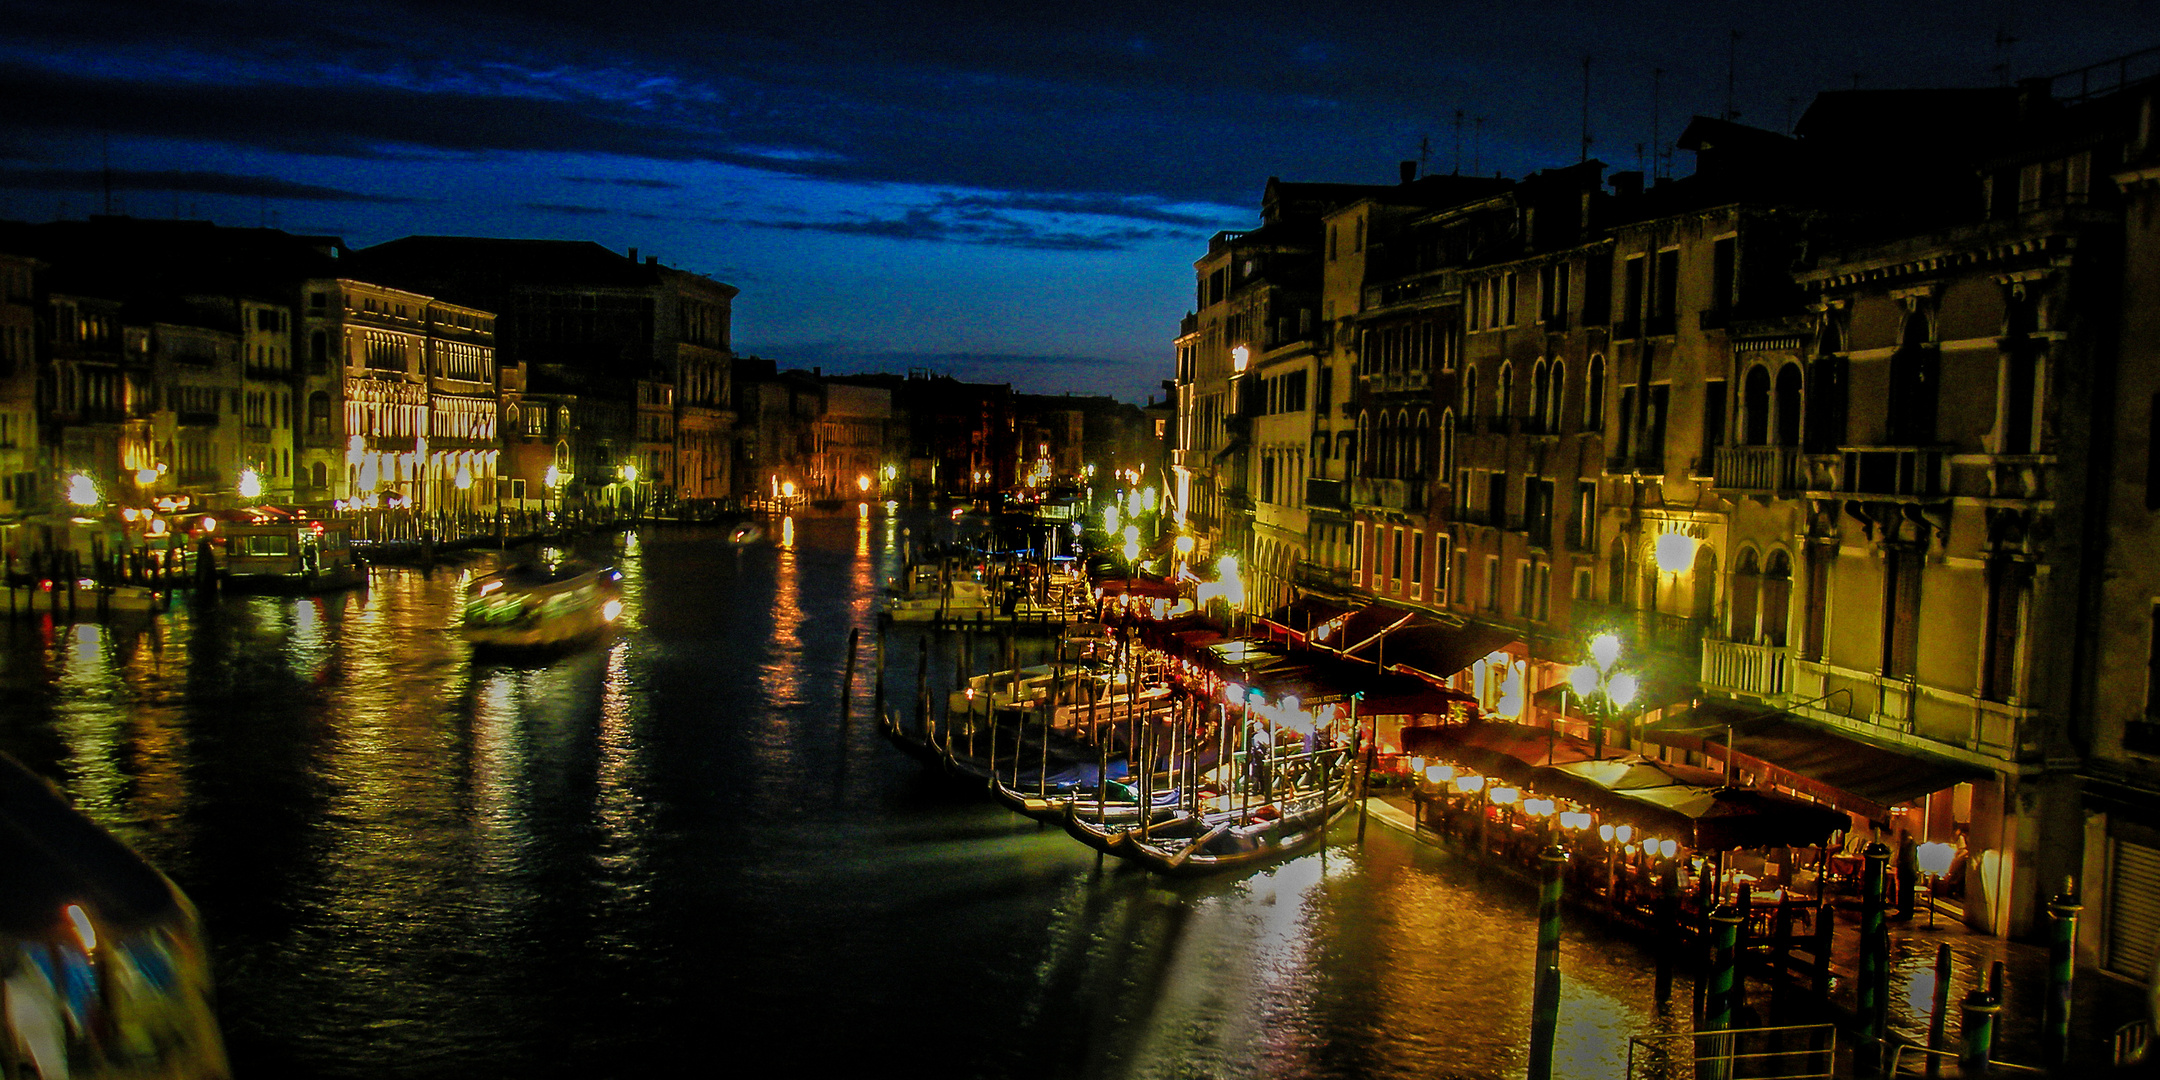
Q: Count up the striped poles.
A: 5